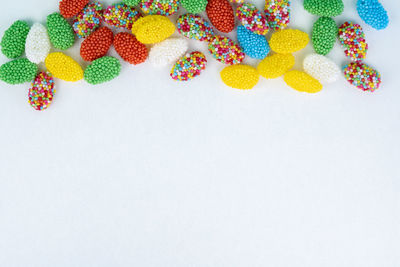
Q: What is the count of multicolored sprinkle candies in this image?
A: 11